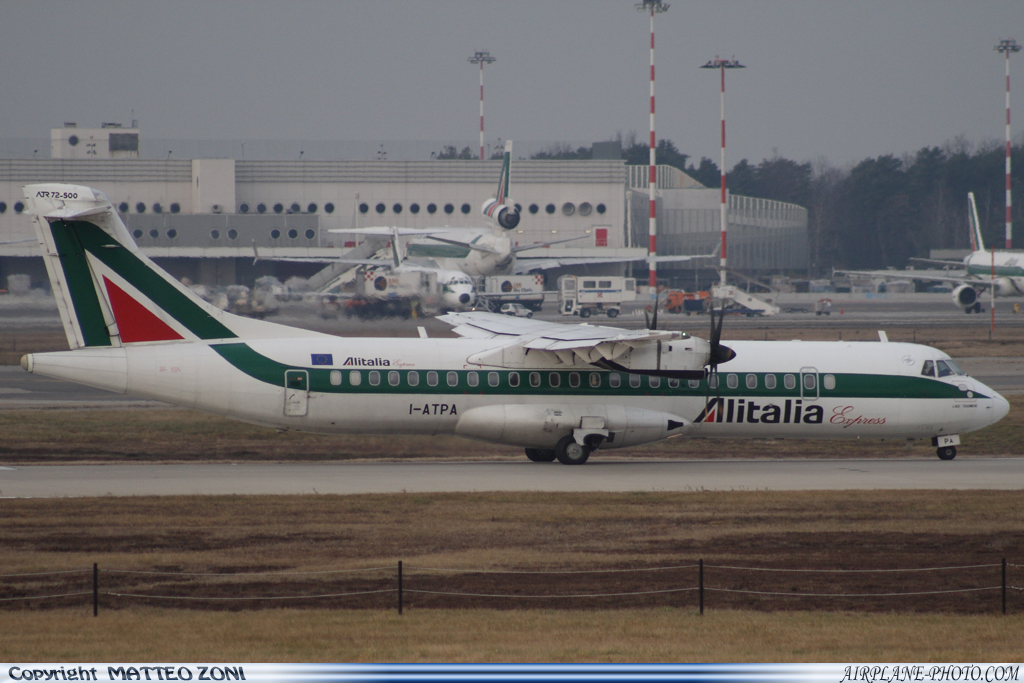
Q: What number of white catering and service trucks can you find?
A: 3